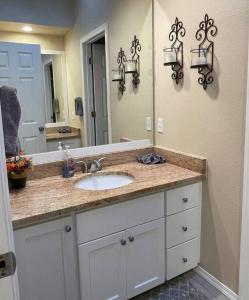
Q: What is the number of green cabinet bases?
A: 0